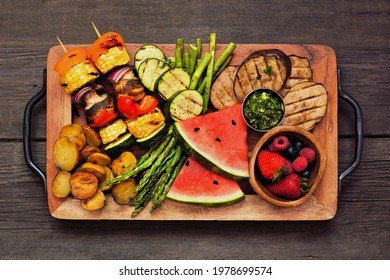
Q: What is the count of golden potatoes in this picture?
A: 12